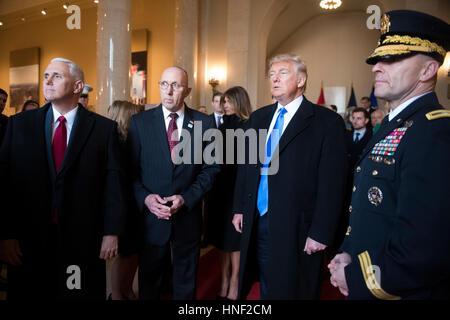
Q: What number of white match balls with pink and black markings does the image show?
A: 0